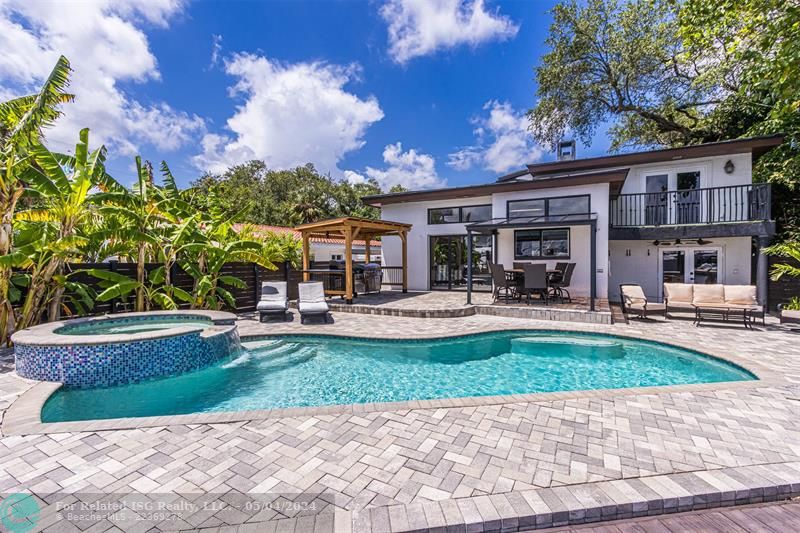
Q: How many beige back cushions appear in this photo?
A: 4